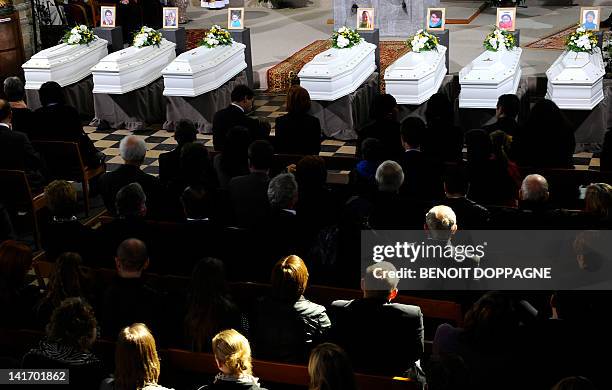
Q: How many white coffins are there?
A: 7